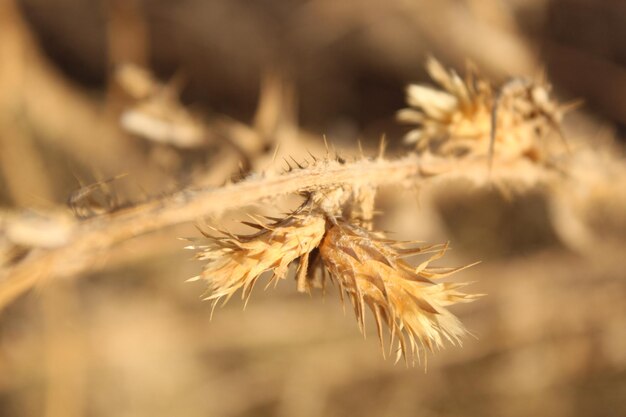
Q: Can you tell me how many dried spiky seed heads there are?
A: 3